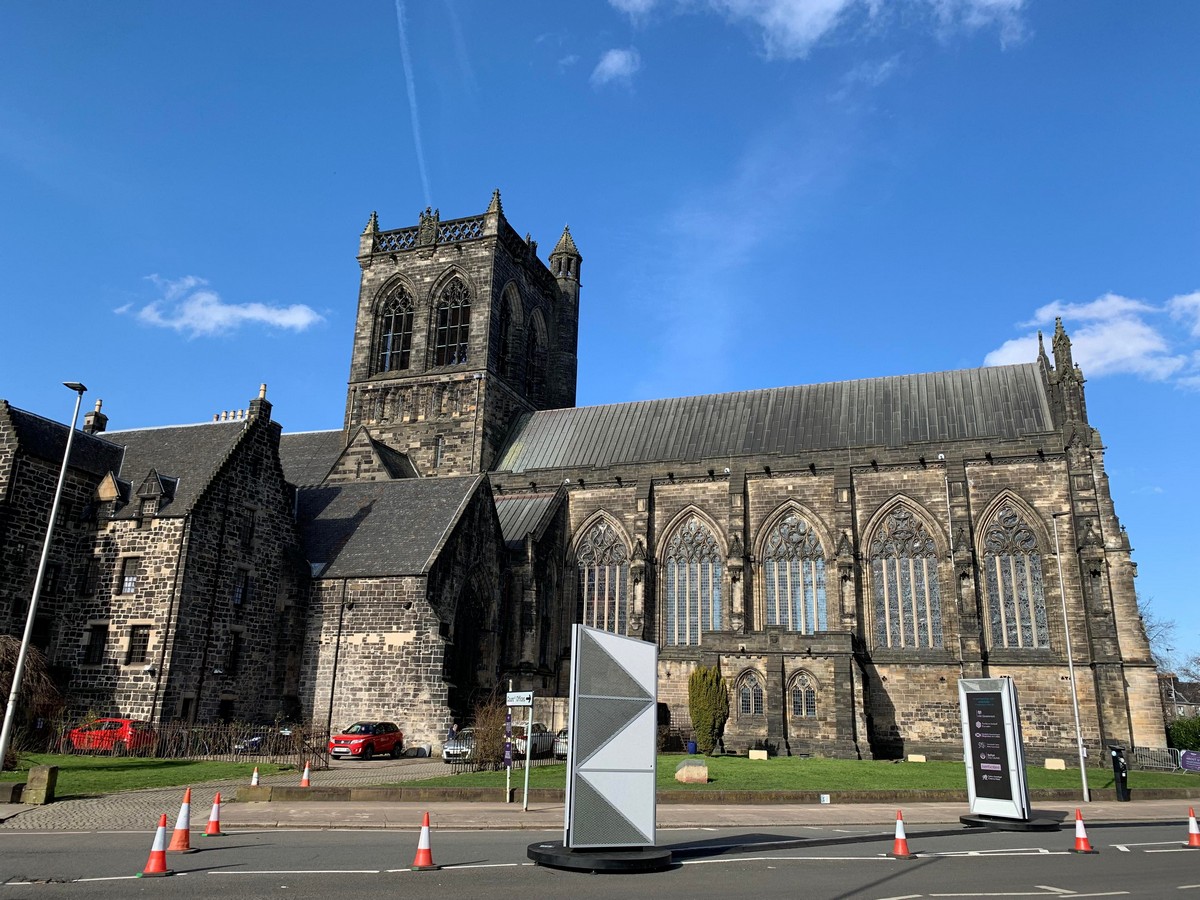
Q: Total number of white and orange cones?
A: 9